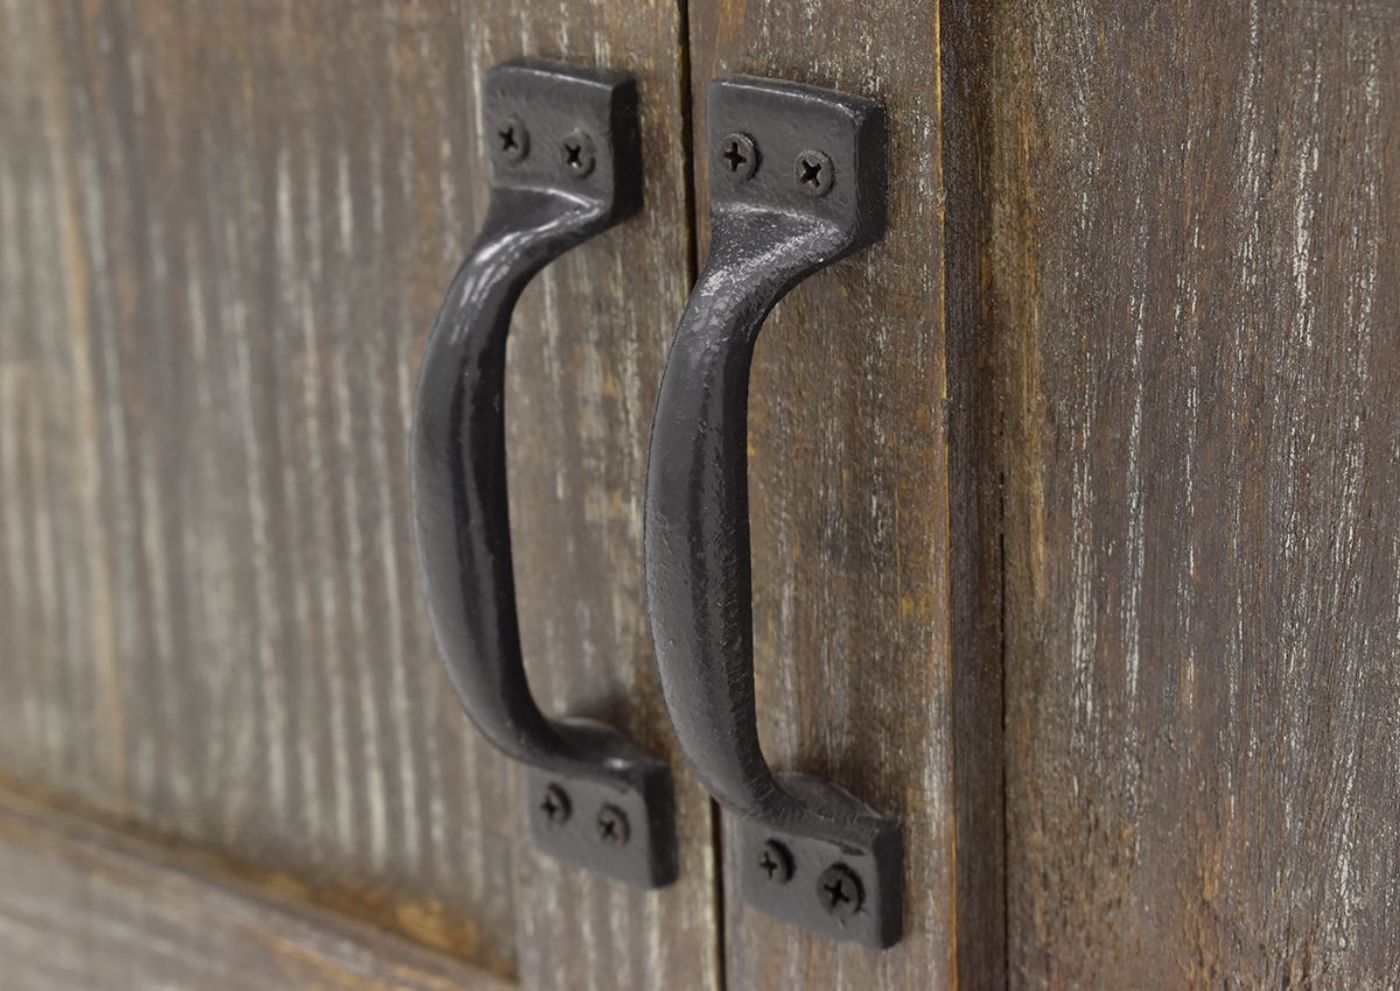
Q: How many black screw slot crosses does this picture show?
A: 8